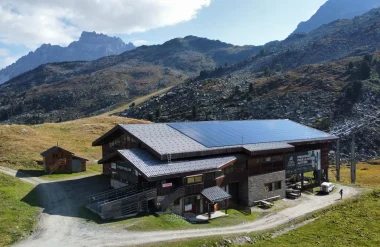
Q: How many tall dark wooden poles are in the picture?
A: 2